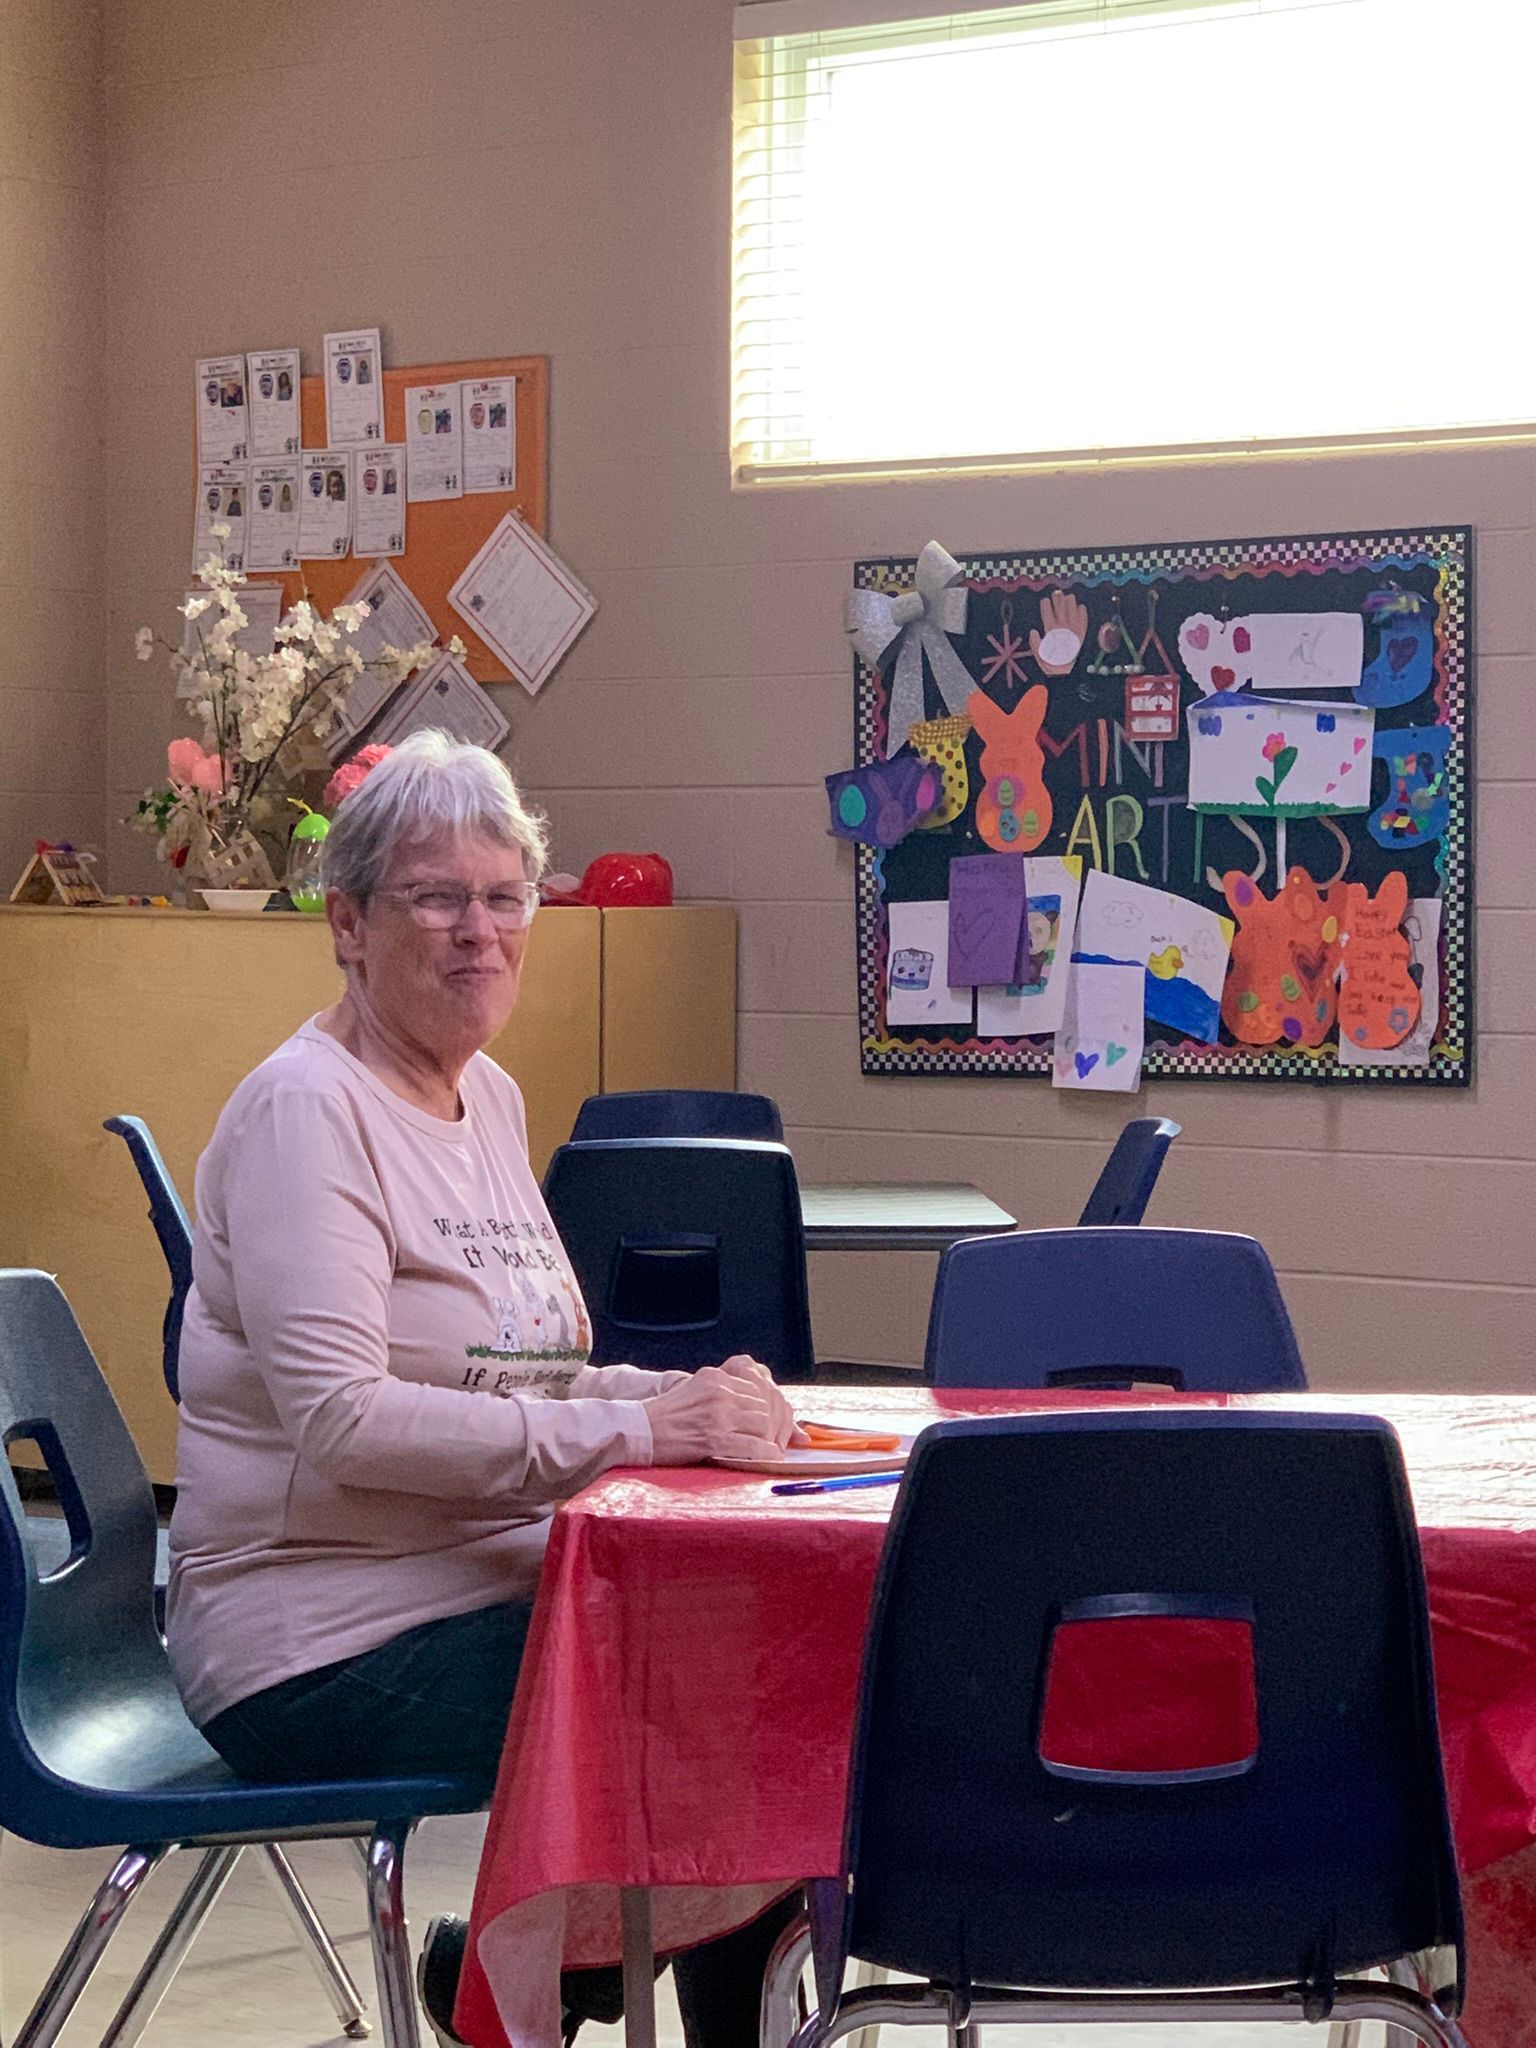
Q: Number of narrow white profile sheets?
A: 9